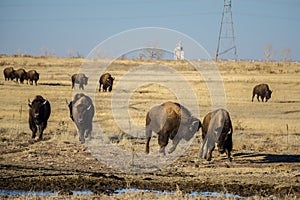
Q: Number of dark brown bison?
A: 10